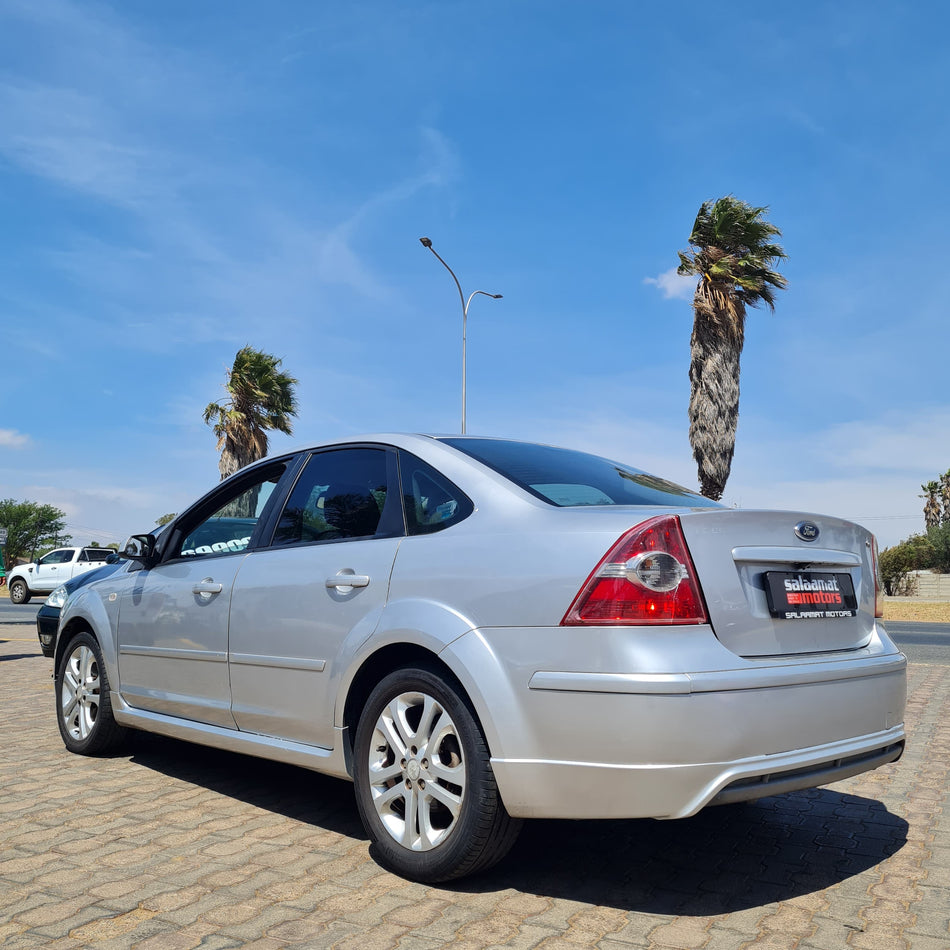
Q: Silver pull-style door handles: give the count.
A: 2